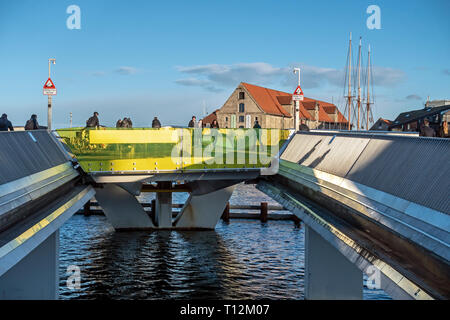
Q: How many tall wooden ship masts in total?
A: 3